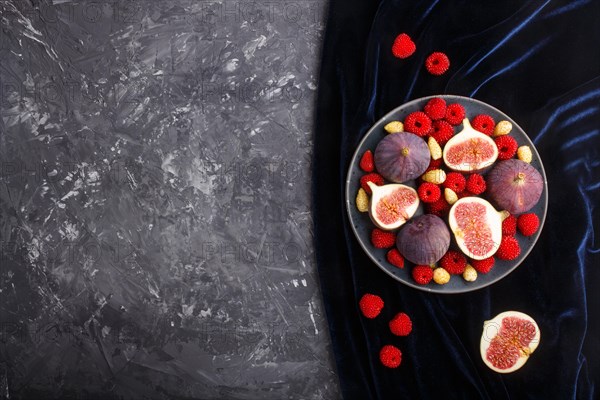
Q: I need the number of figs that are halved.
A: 4